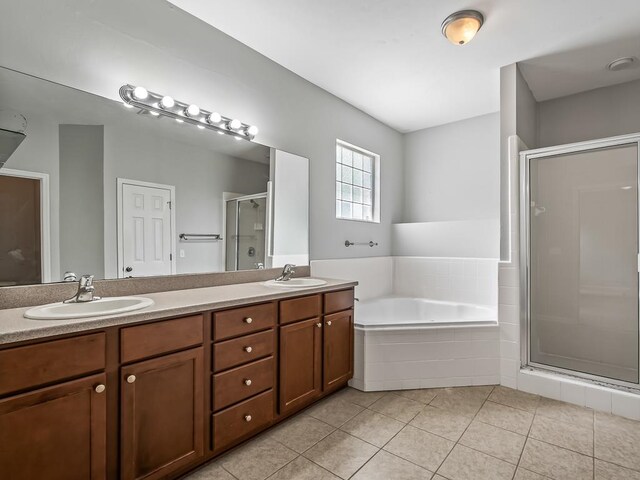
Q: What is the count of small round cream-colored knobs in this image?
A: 8